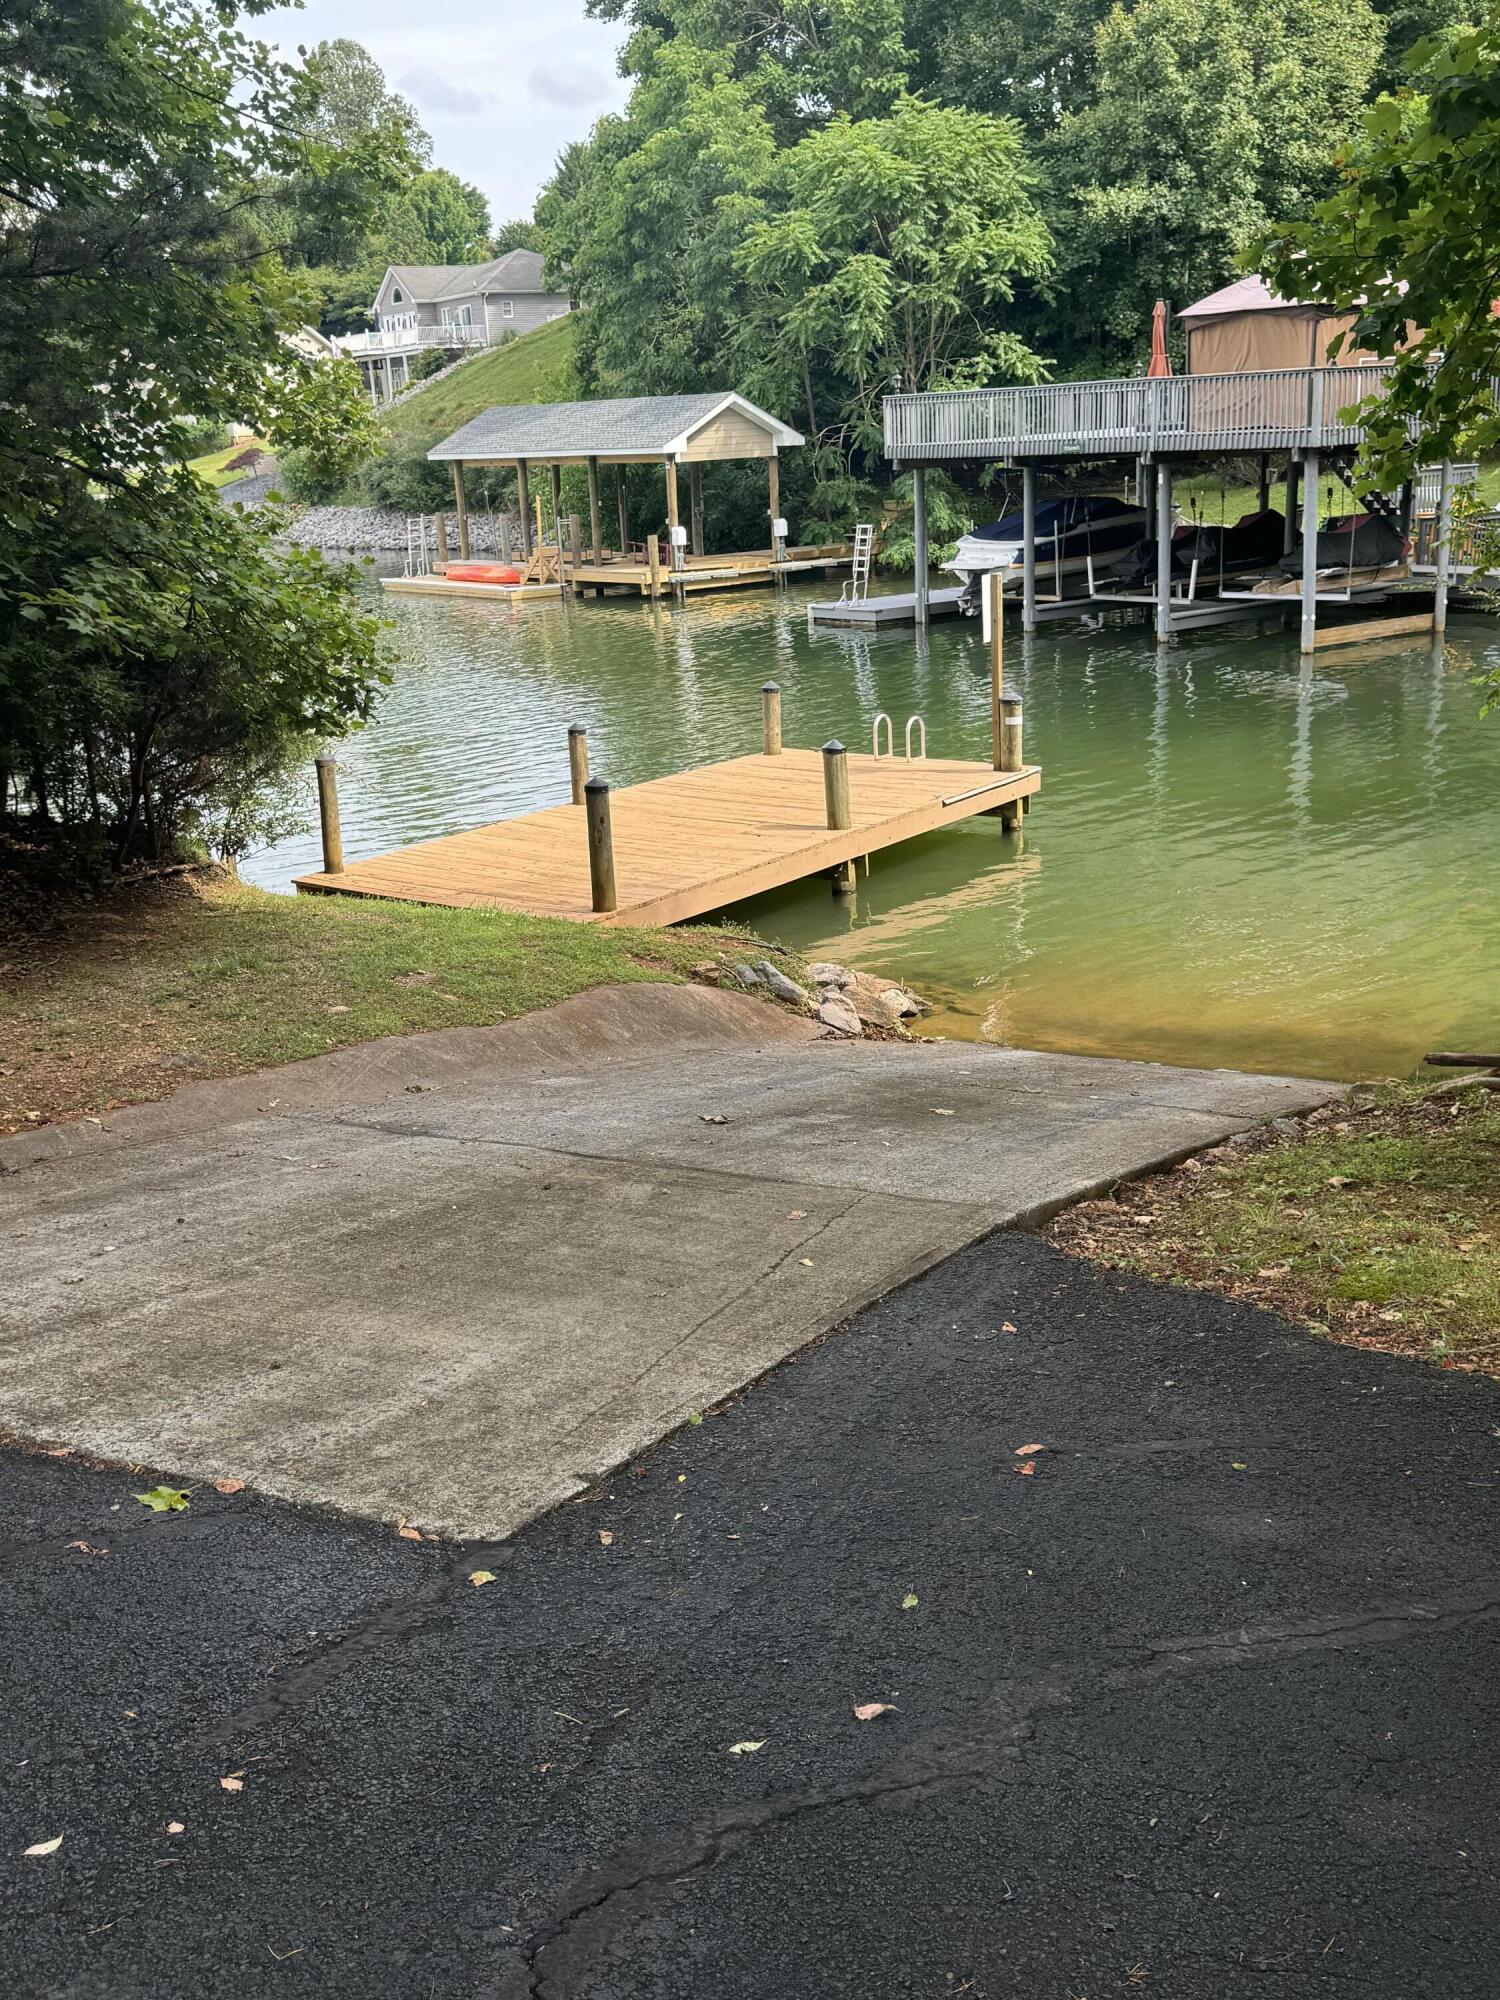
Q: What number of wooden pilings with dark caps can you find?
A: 6